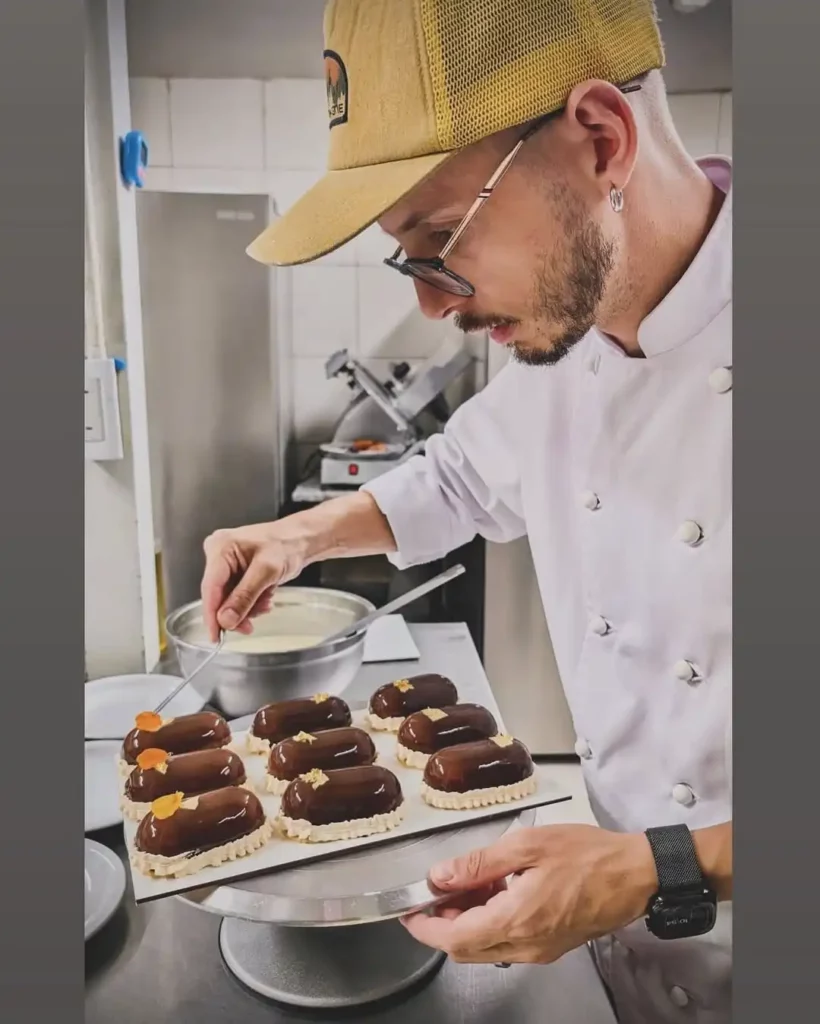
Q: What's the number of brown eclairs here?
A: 9